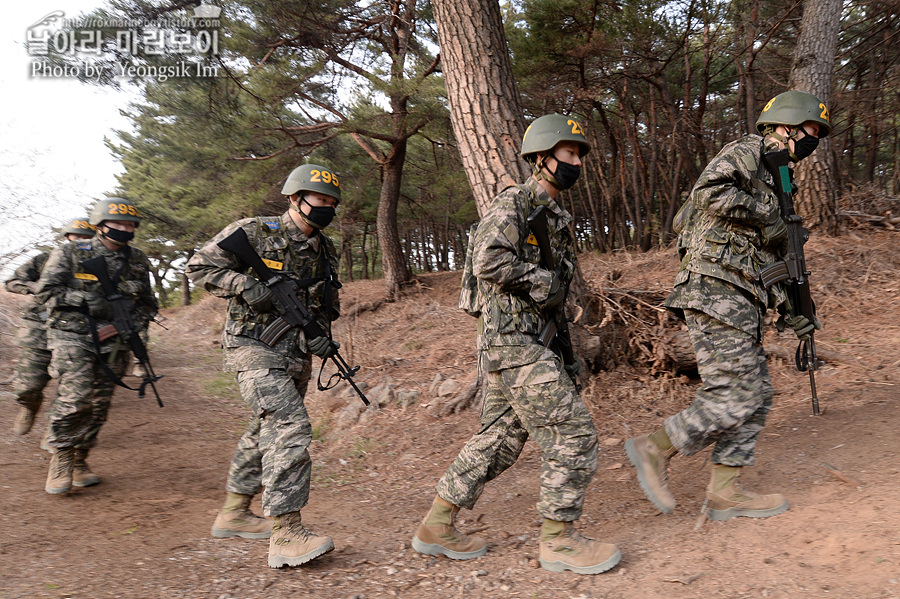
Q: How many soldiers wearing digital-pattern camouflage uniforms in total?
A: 5